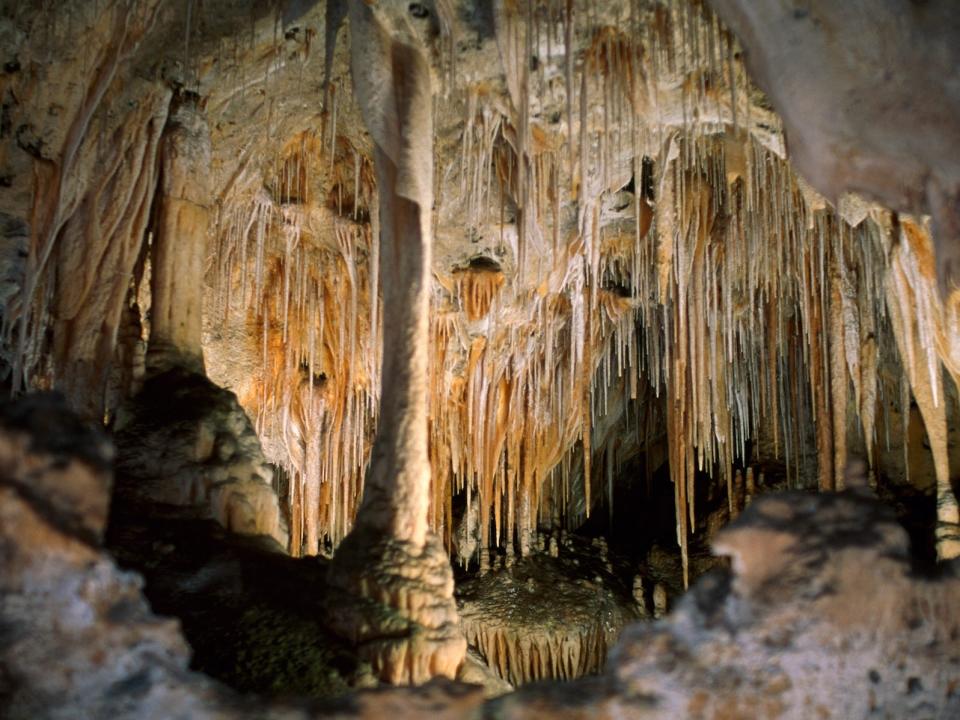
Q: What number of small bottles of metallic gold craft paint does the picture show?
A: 0